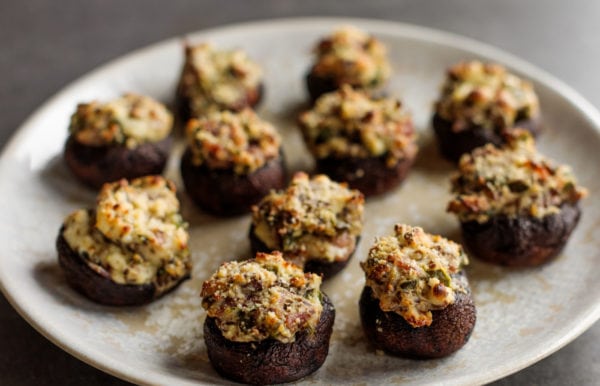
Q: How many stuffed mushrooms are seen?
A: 11